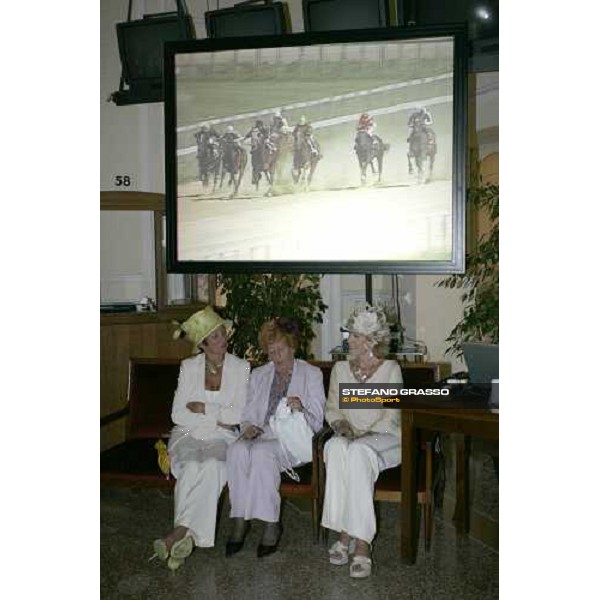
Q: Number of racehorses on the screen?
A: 7